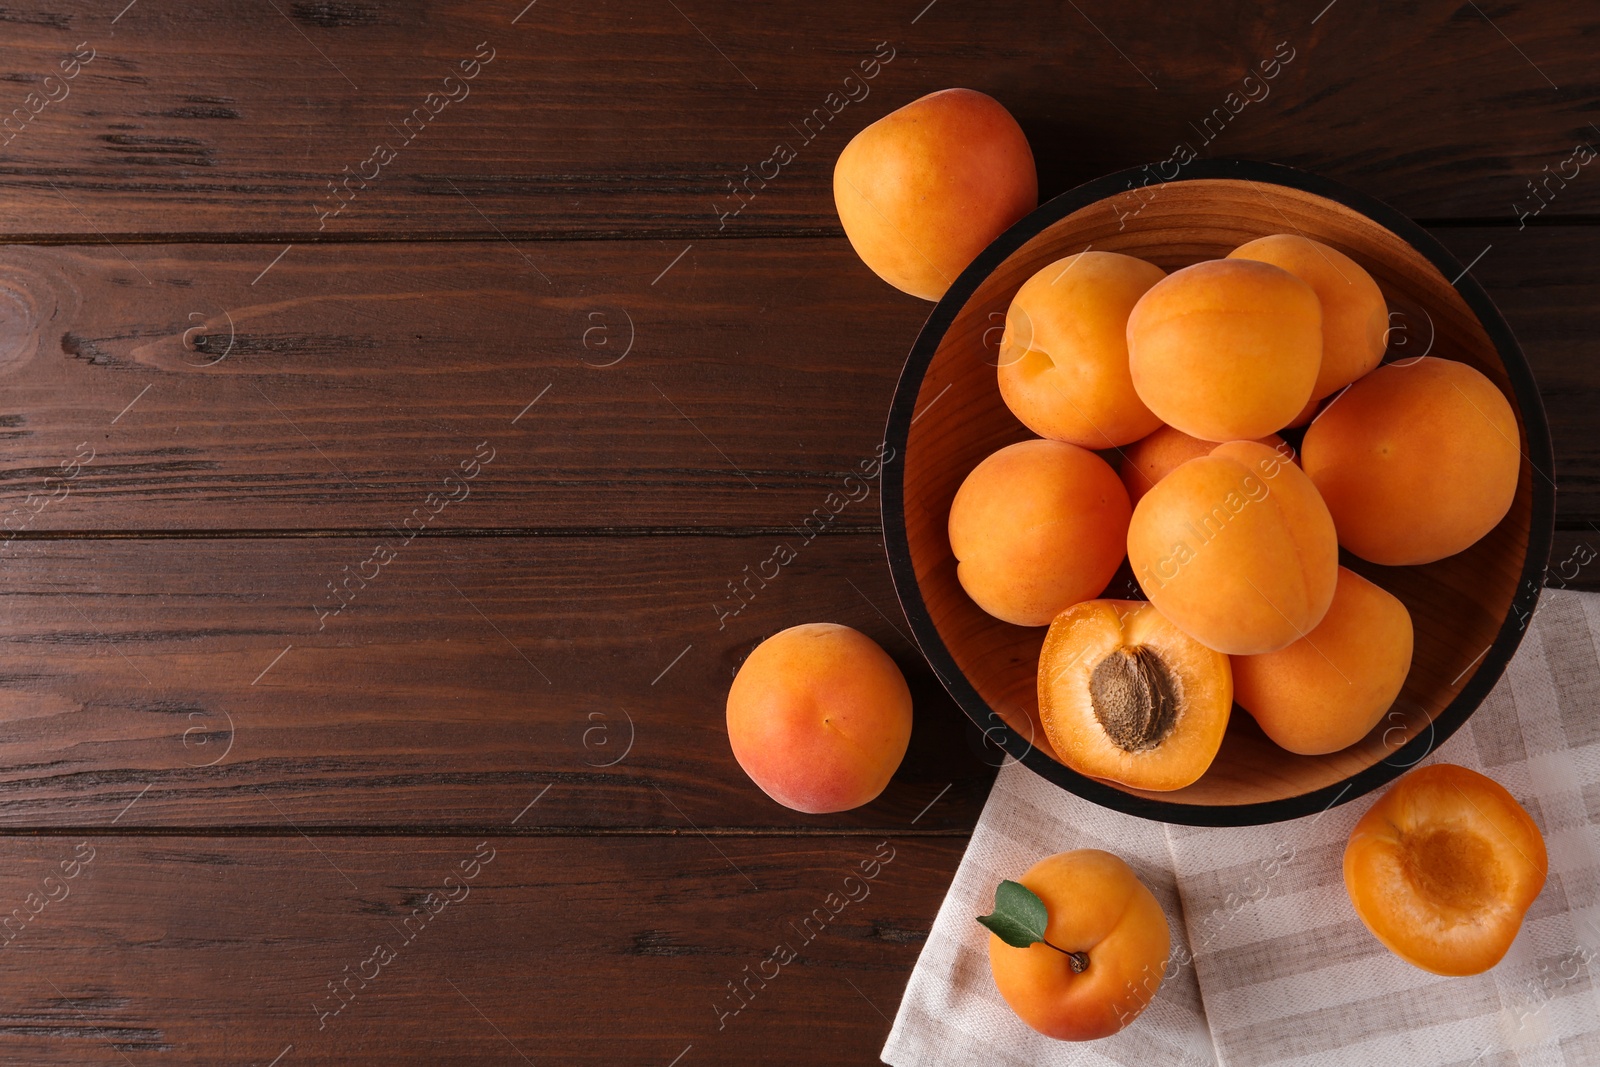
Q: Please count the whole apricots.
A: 11